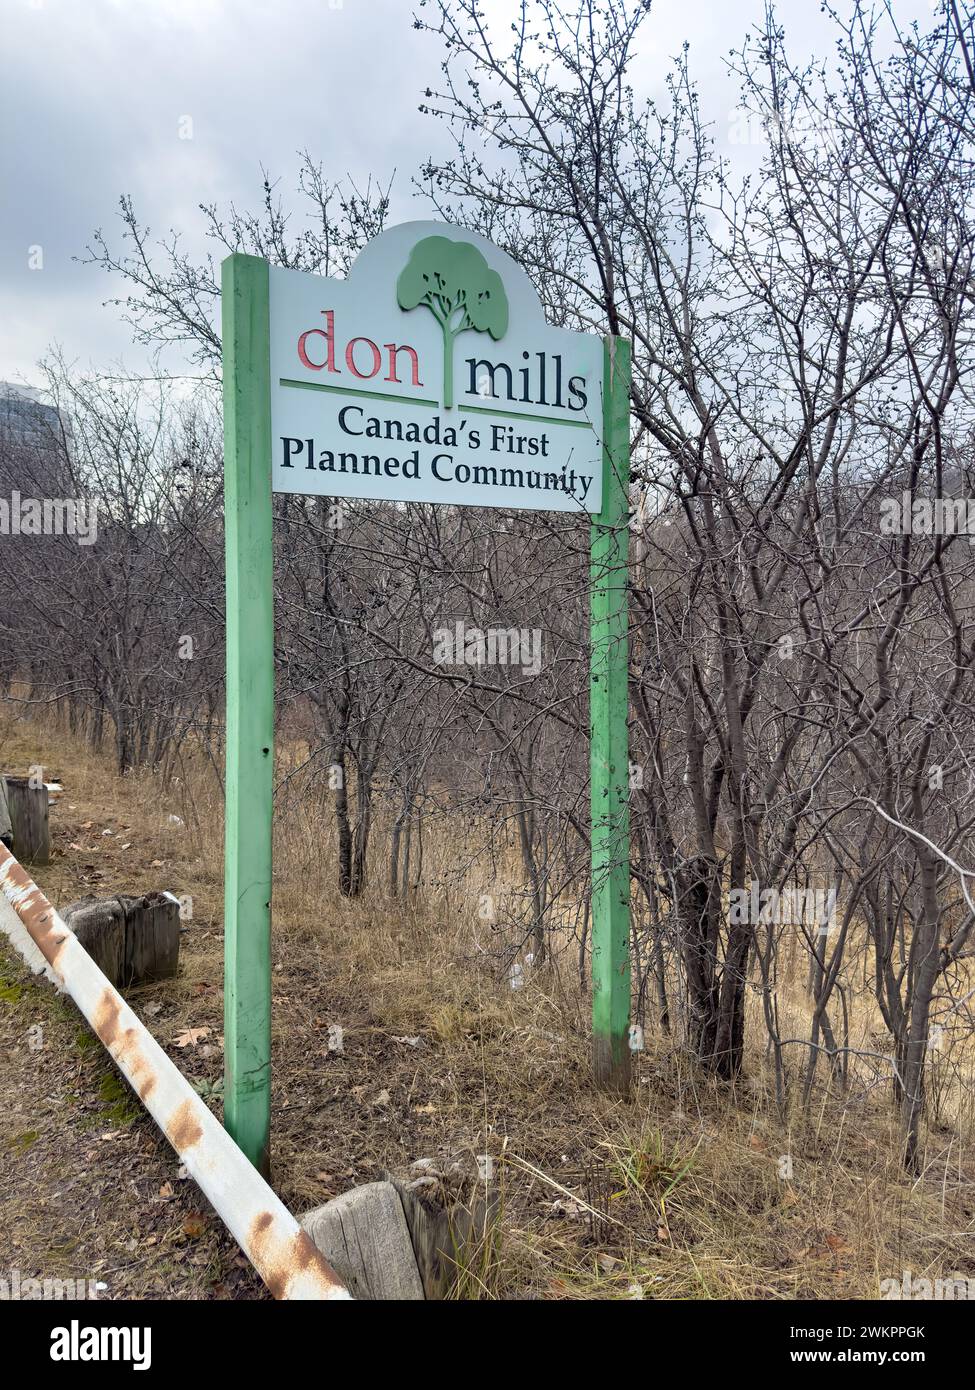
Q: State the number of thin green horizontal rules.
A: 2